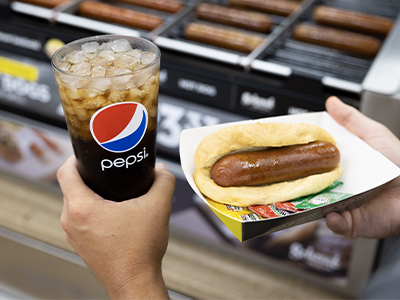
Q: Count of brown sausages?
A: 9